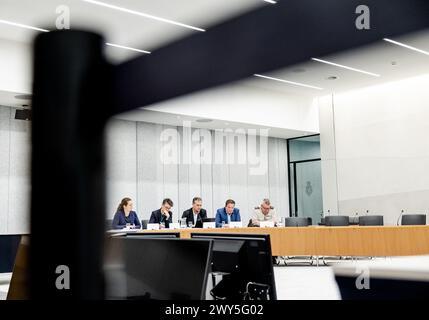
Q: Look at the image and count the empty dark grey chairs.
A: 4